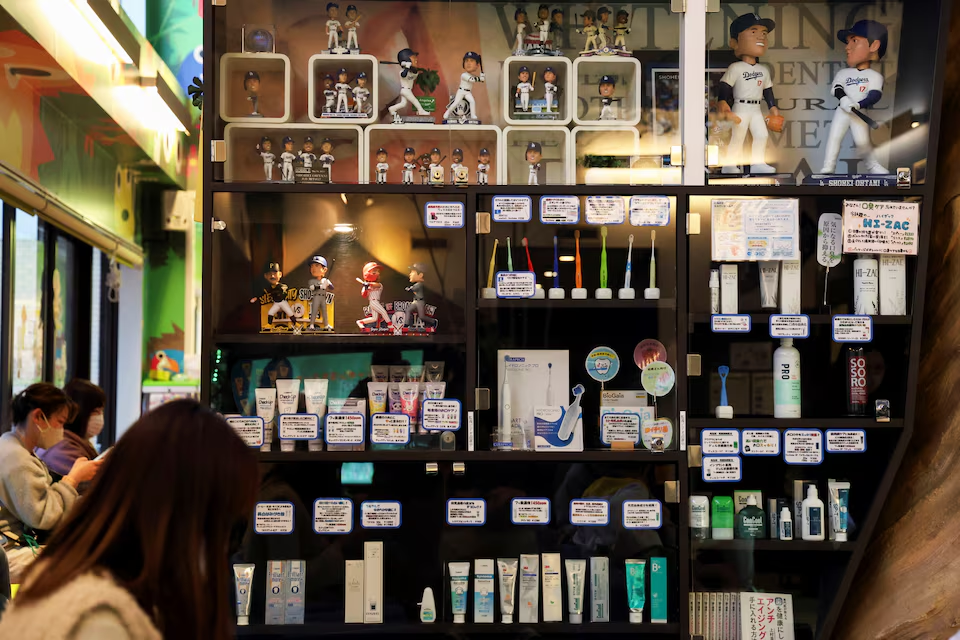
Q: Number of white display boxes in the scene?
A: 8